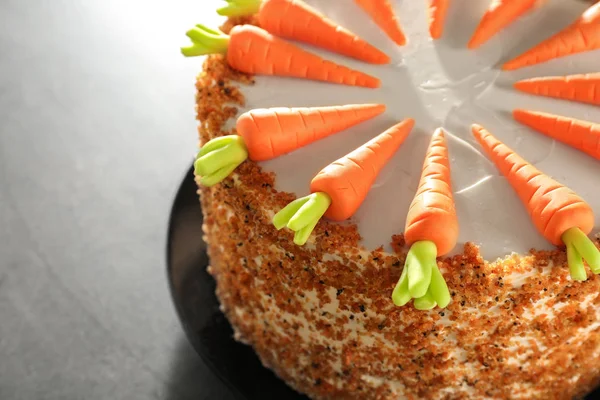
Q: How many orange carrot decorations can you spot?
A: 12